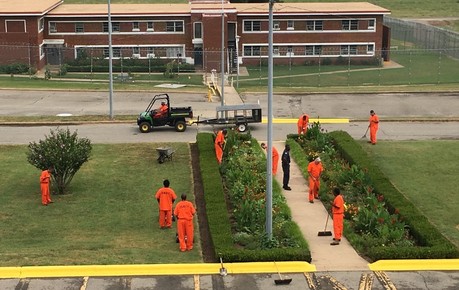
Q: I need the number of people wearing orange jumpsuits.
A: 10